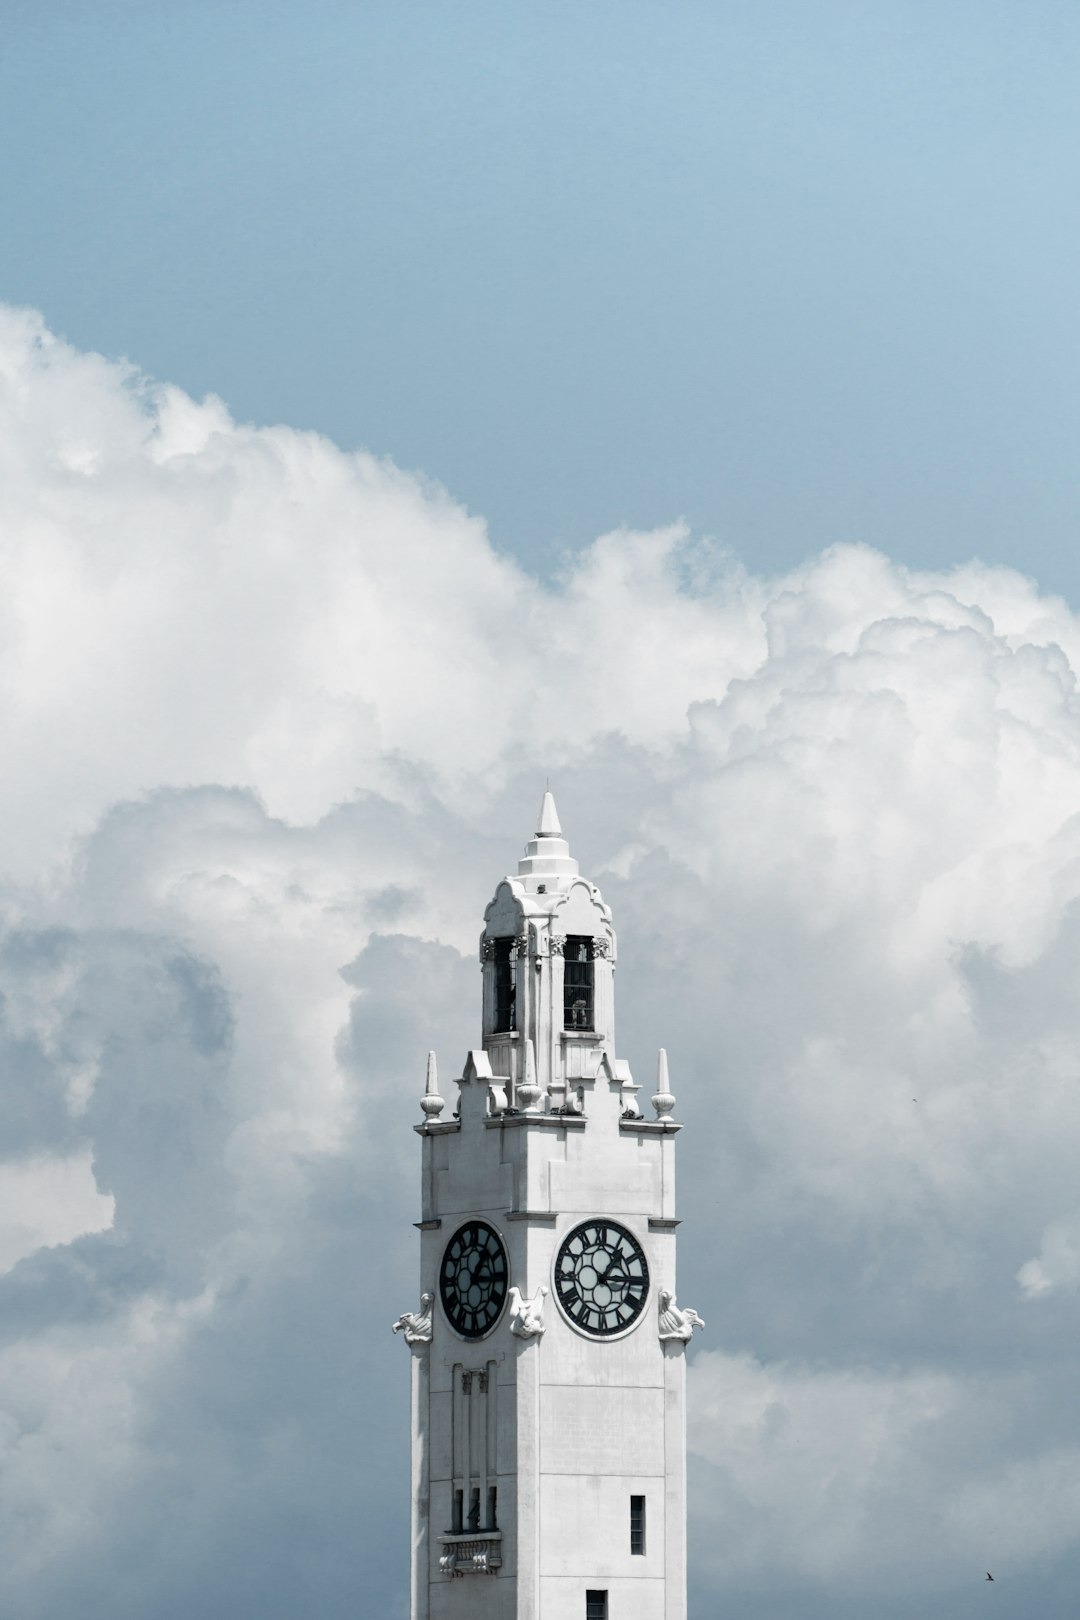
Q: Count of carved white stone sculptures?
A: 3